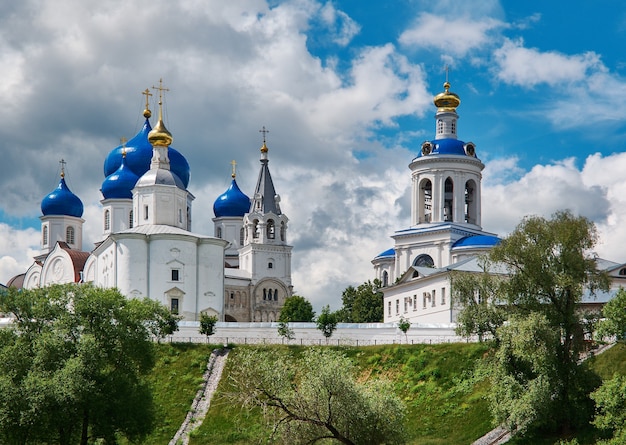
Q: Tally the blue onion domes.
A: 4